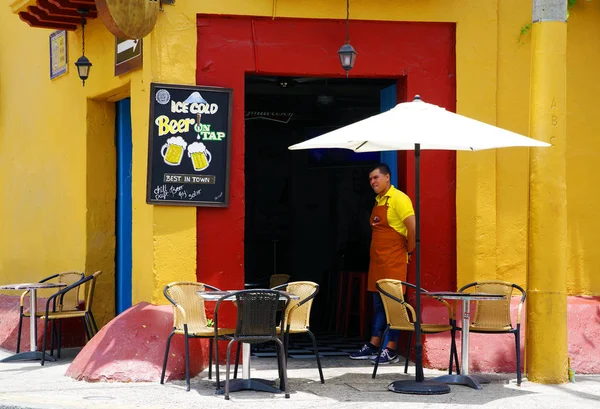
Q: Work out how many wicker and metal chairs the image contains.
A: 7